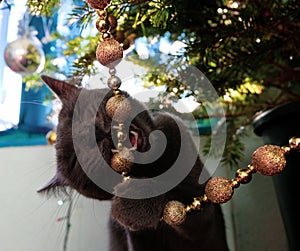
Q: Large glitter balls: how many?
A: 7